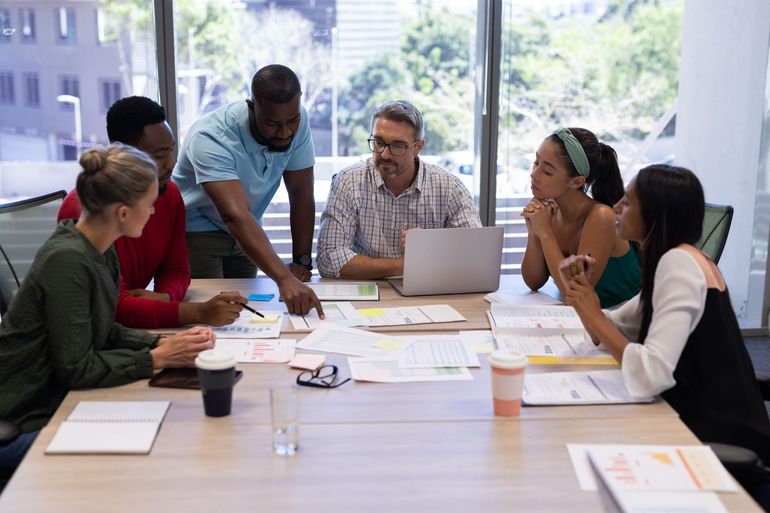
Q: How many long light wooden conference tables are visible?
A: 1